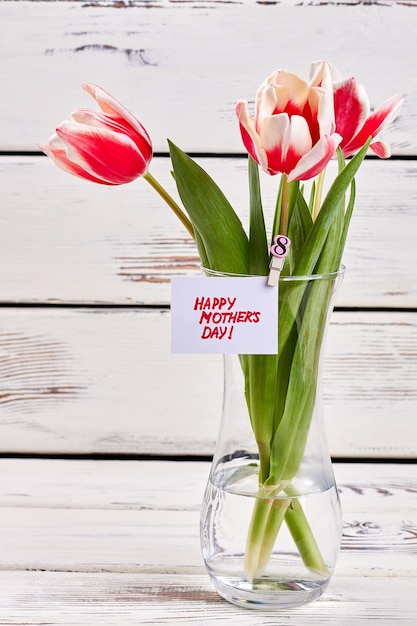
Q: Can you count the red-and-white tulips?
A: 3